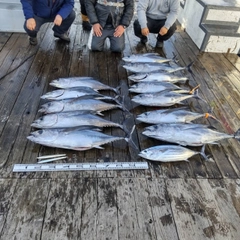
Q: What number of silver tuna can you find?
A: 13